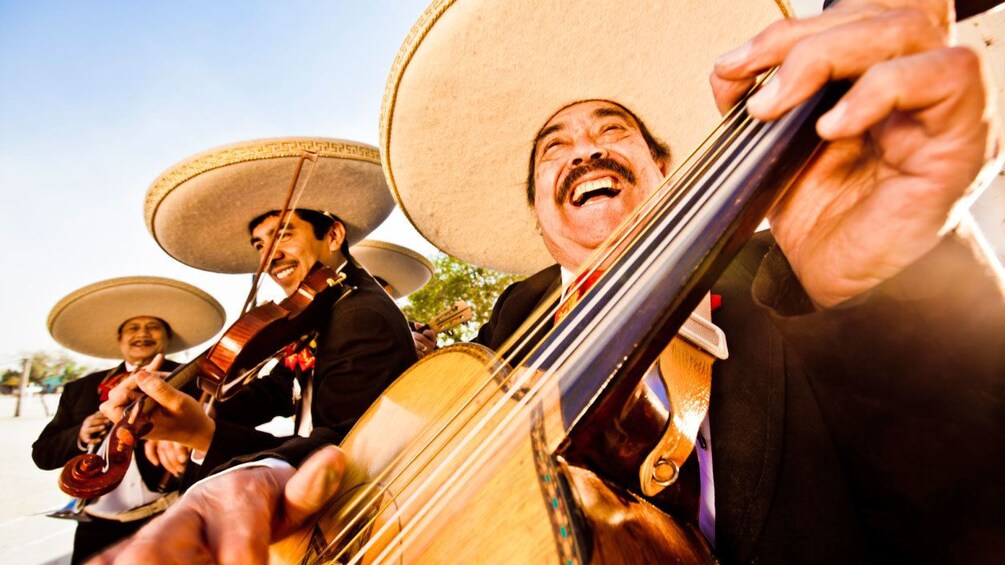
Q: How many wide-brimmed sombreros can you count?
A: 4